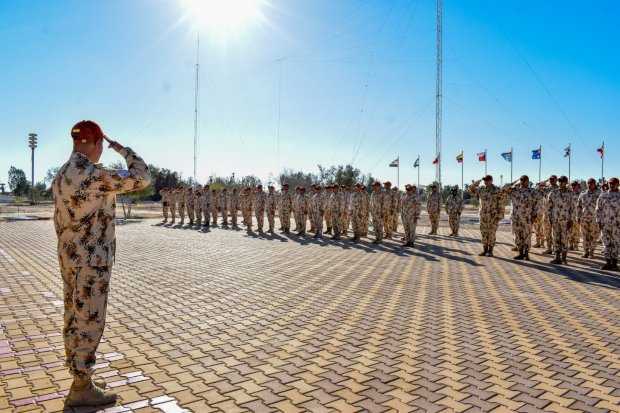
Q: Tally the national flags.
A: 9